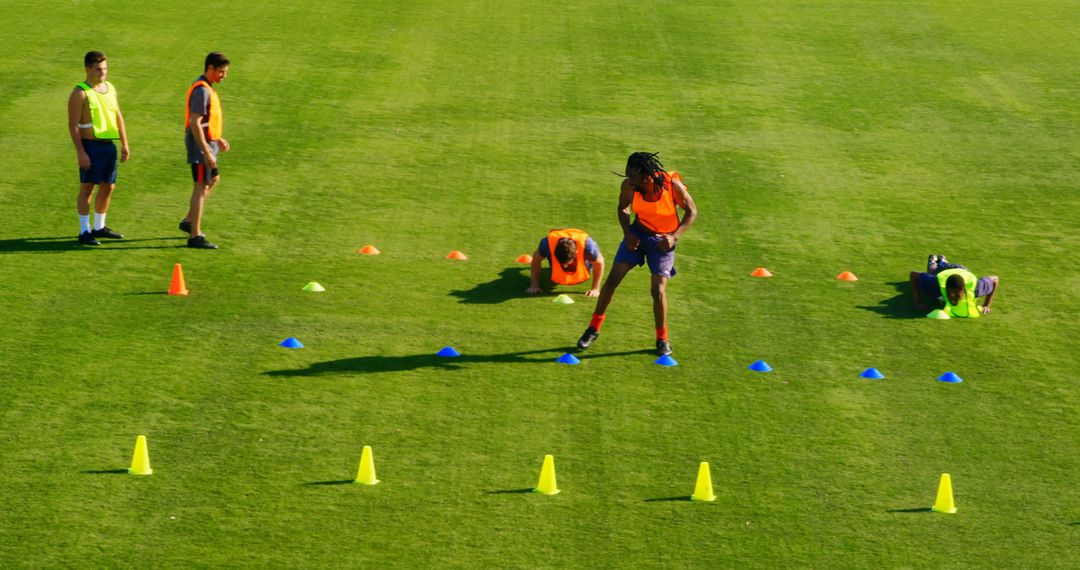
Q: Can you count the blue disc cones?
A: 7